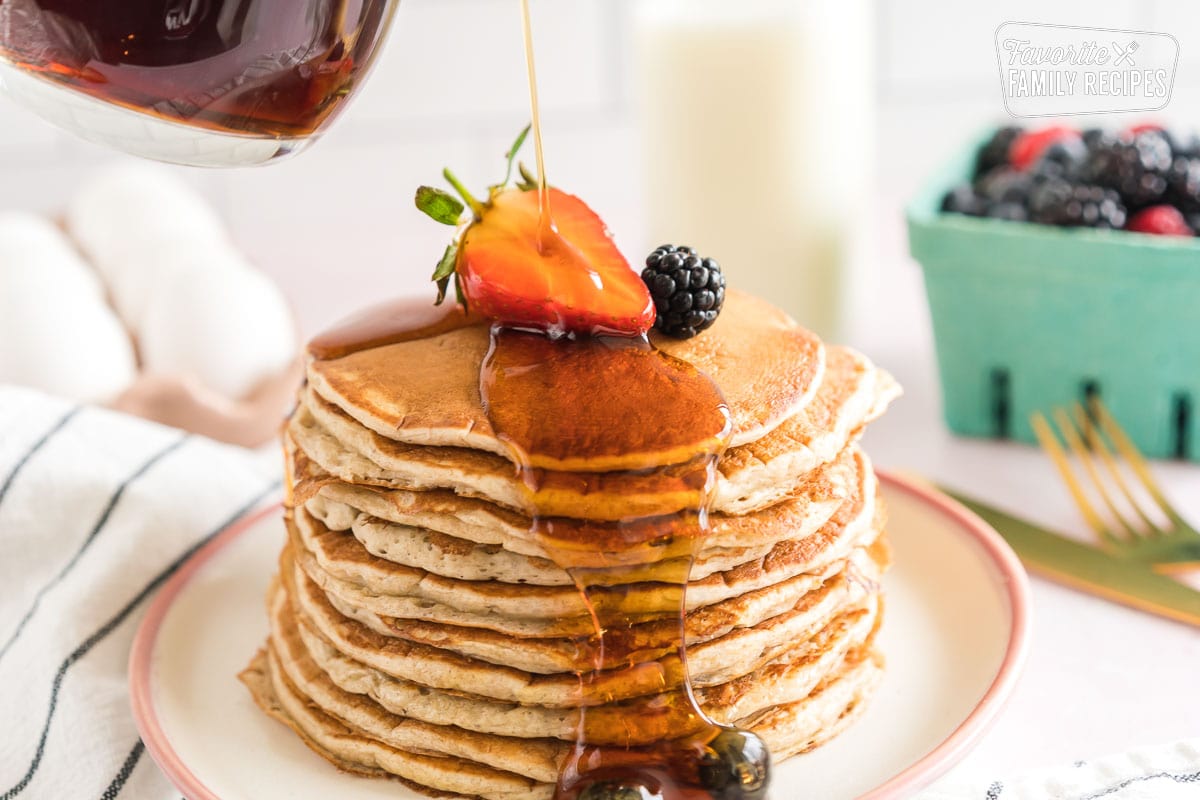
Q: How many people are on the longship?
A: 0